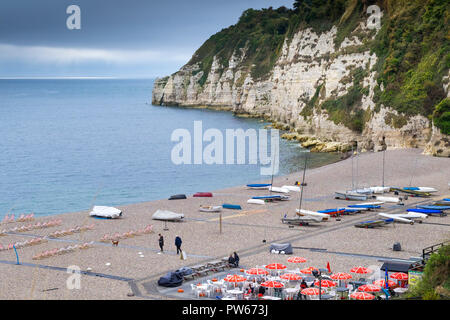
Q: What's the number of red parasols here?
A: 15